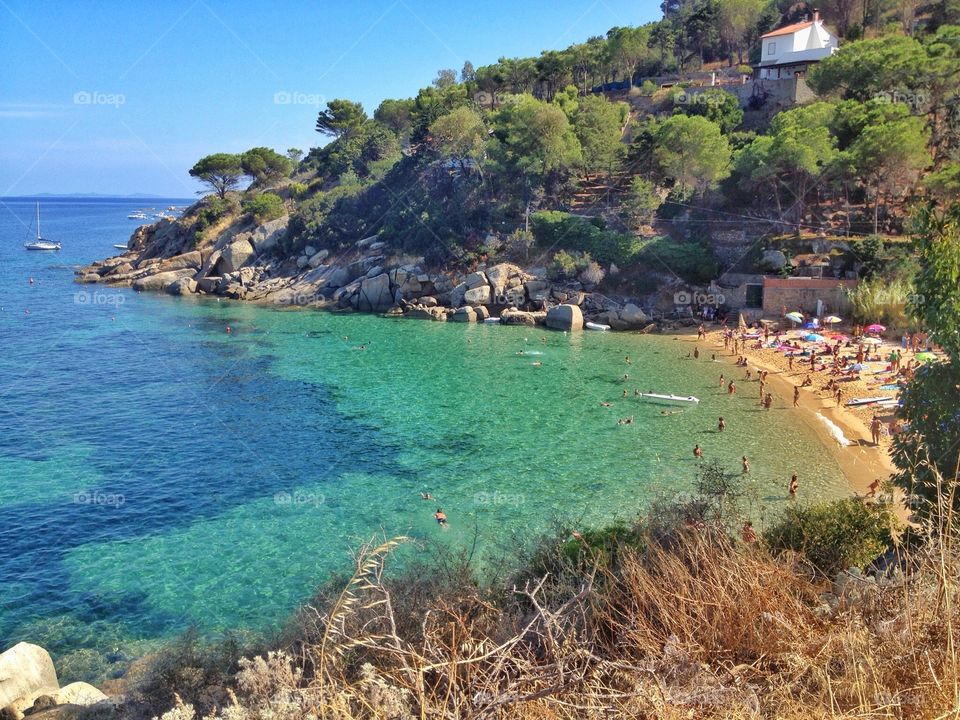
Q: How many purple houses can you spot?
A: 0